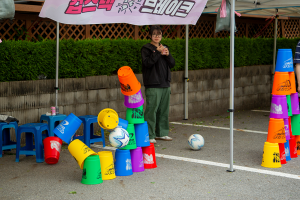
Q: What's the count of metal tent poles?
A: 4